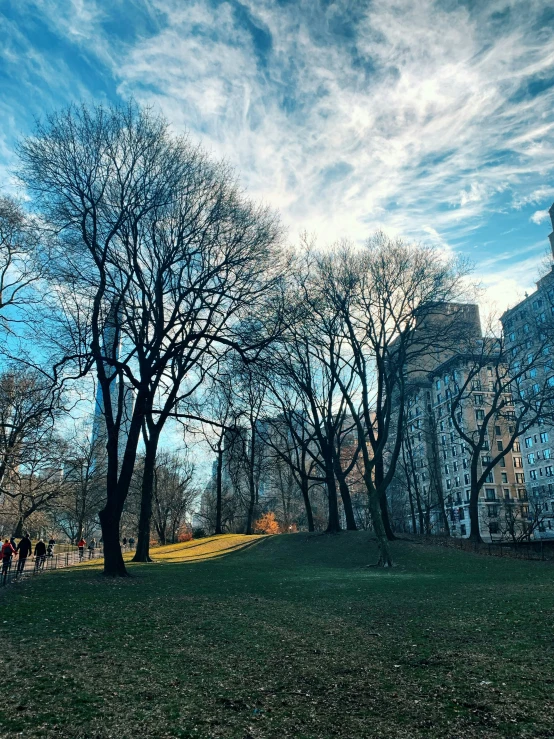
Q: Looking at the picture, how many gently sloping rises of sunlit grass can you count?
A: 1